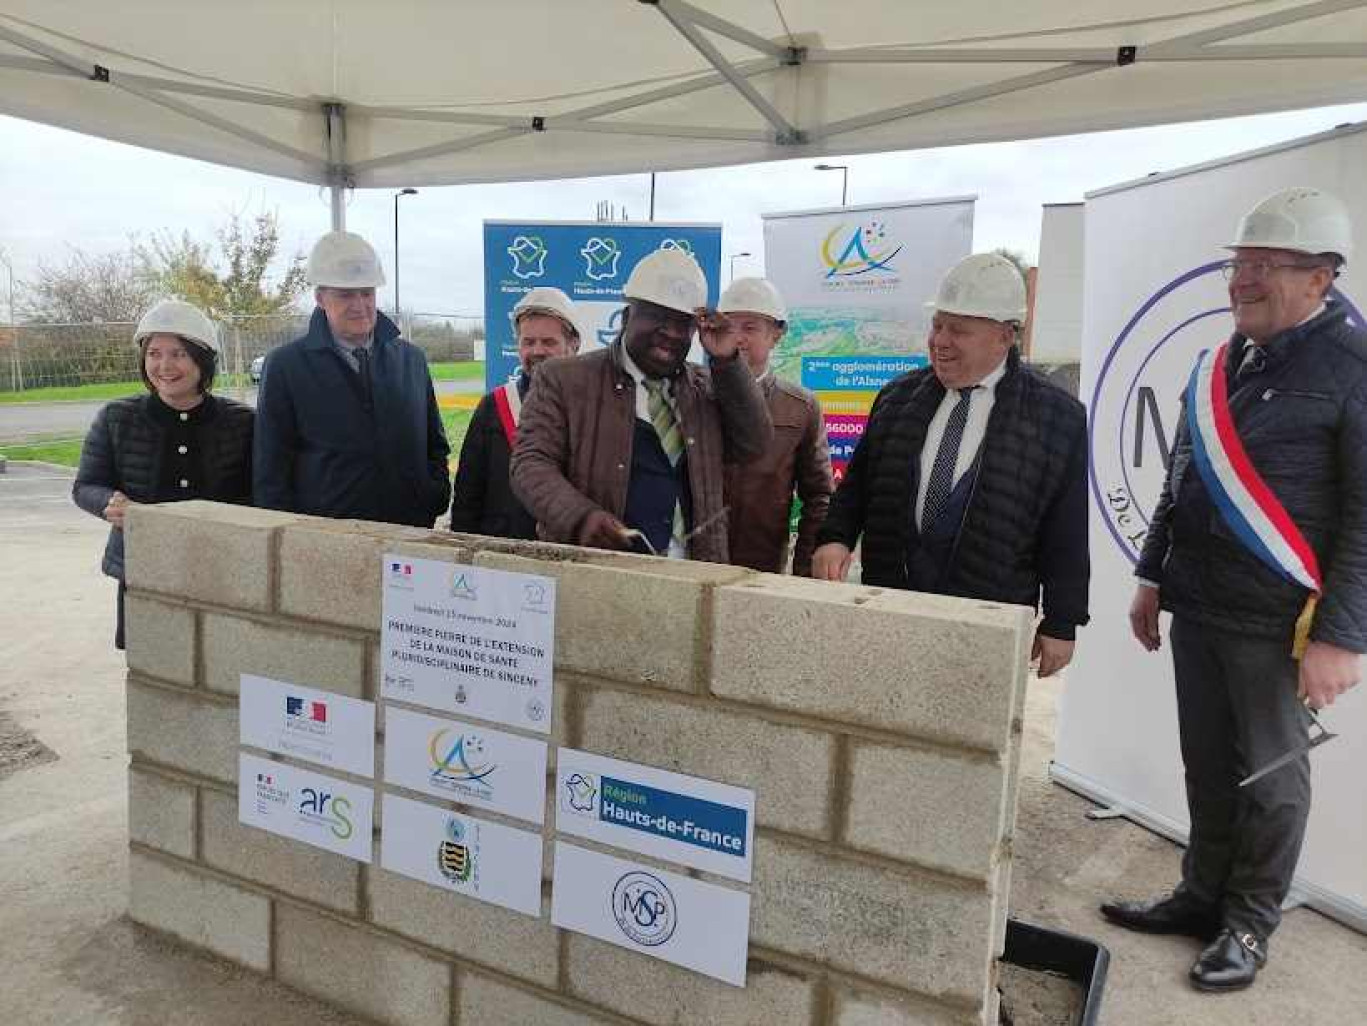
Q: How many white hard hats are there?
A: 7